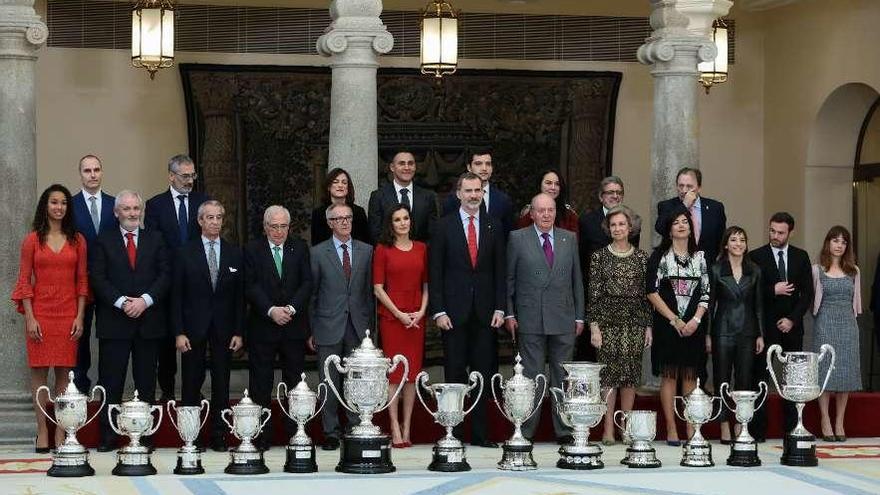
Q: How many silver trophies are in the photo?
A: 13